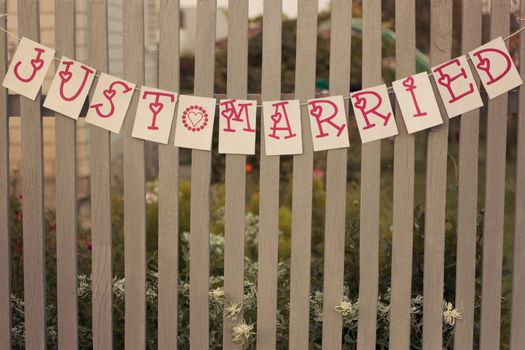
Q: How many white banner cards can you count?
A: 12